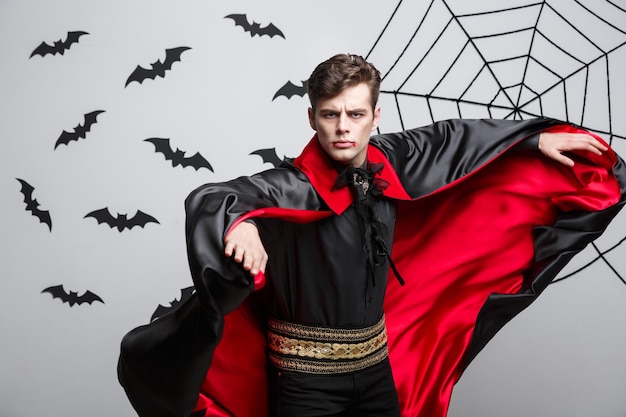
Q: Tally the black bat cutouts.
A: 11